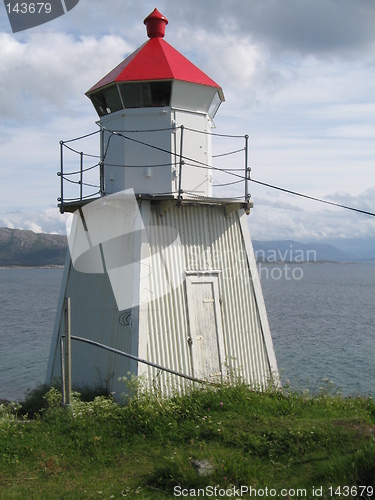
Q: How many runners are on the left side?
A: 0